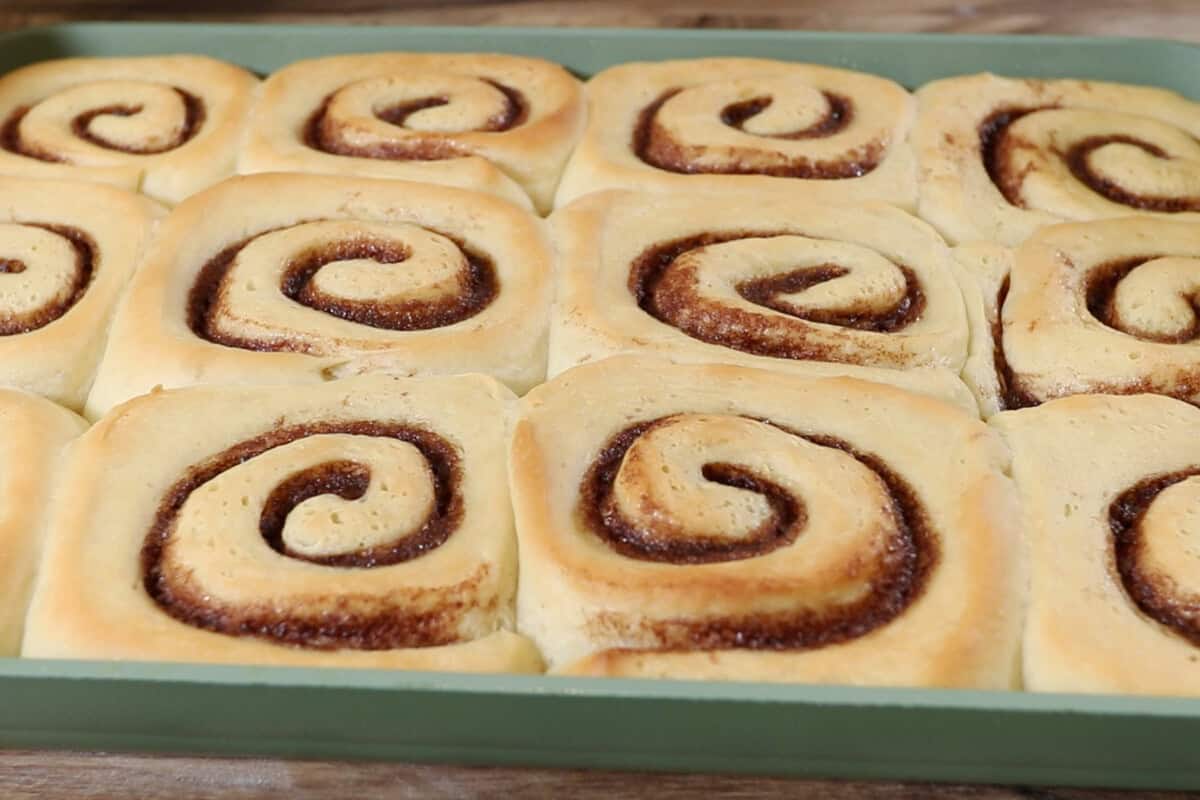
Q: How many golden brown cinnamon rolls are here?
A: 12